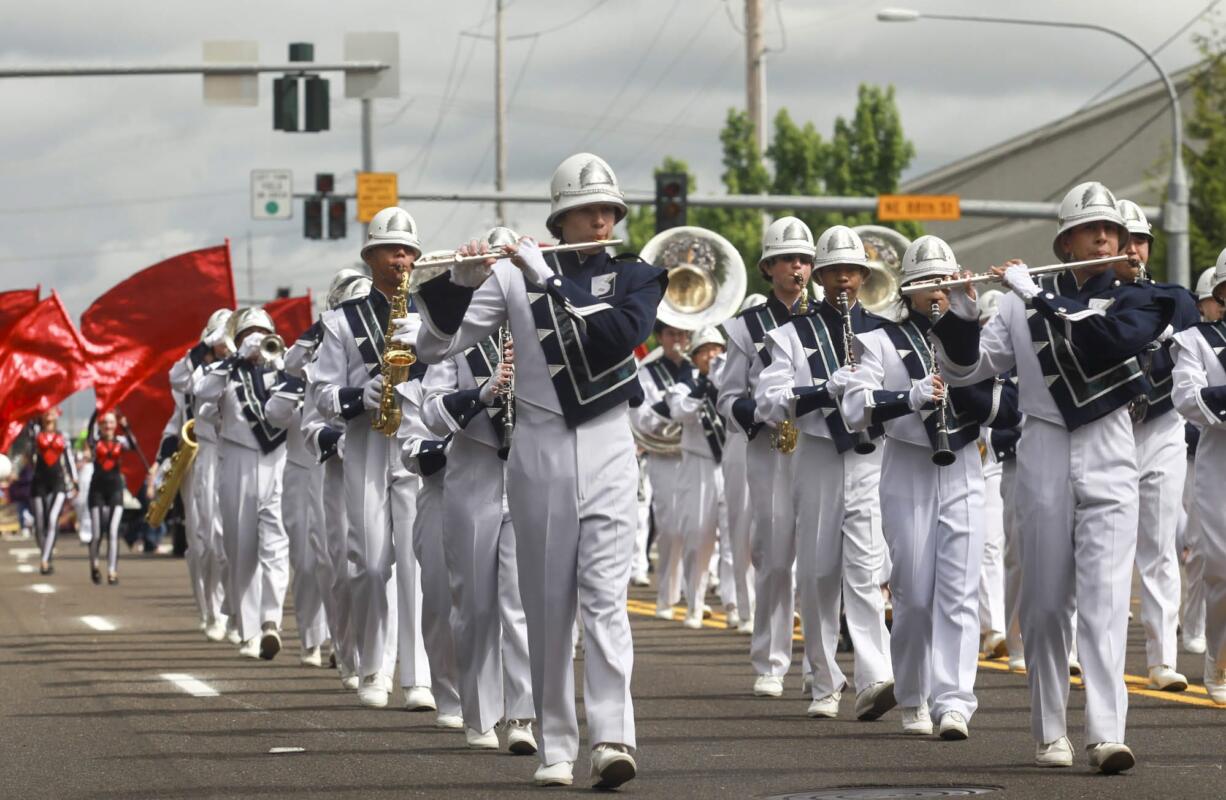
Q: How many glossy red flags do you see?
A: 4